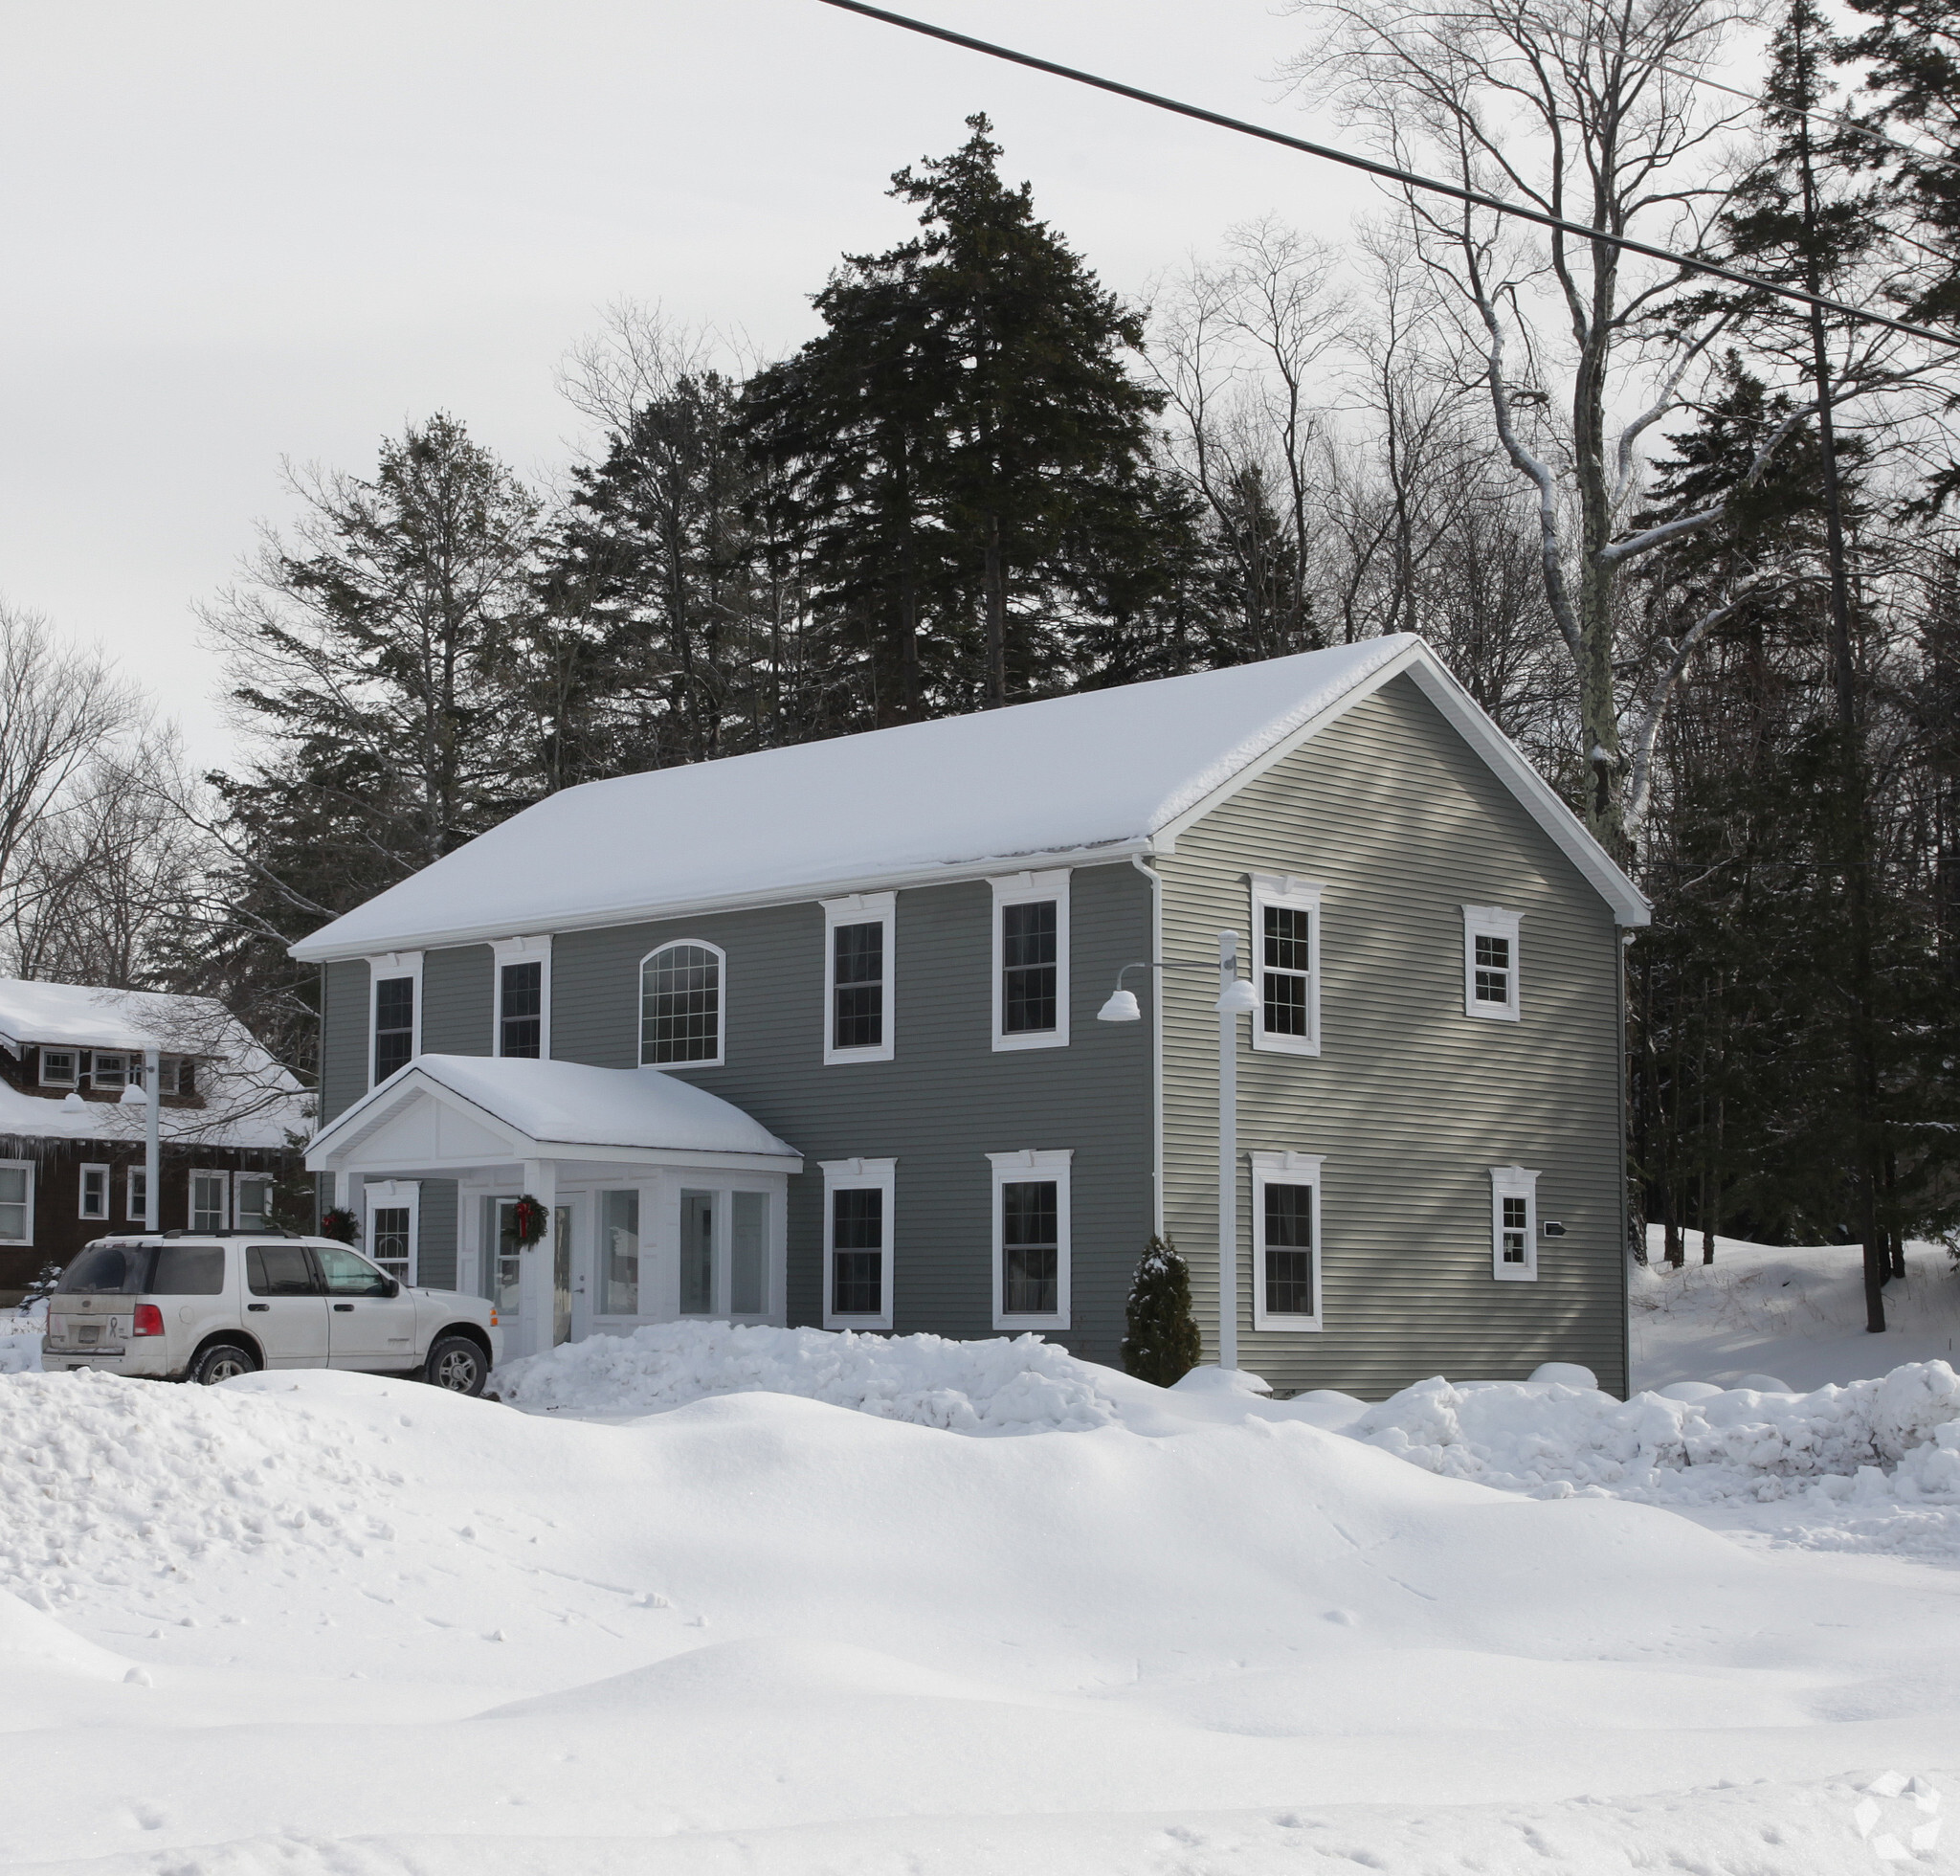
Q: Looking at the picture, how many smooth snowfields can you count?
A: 1